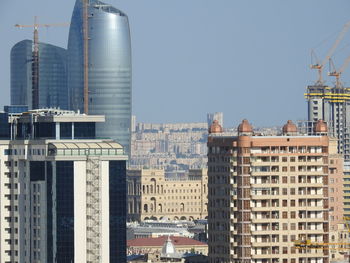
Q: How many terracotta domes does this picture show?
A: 4